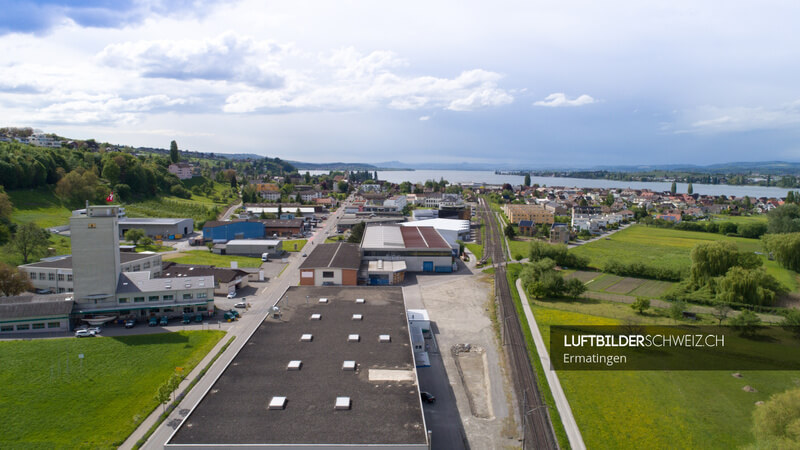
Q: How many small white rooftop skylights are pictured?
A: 11